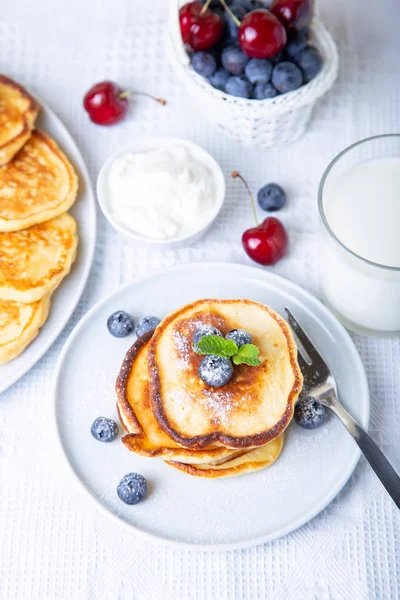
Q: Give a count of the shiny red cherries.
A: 5